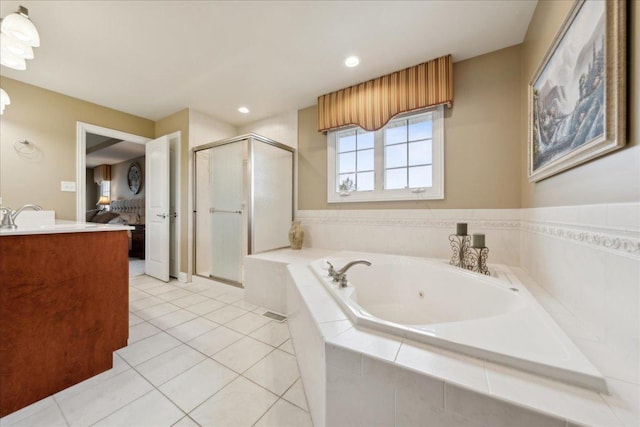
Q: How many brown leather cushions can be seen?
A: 0